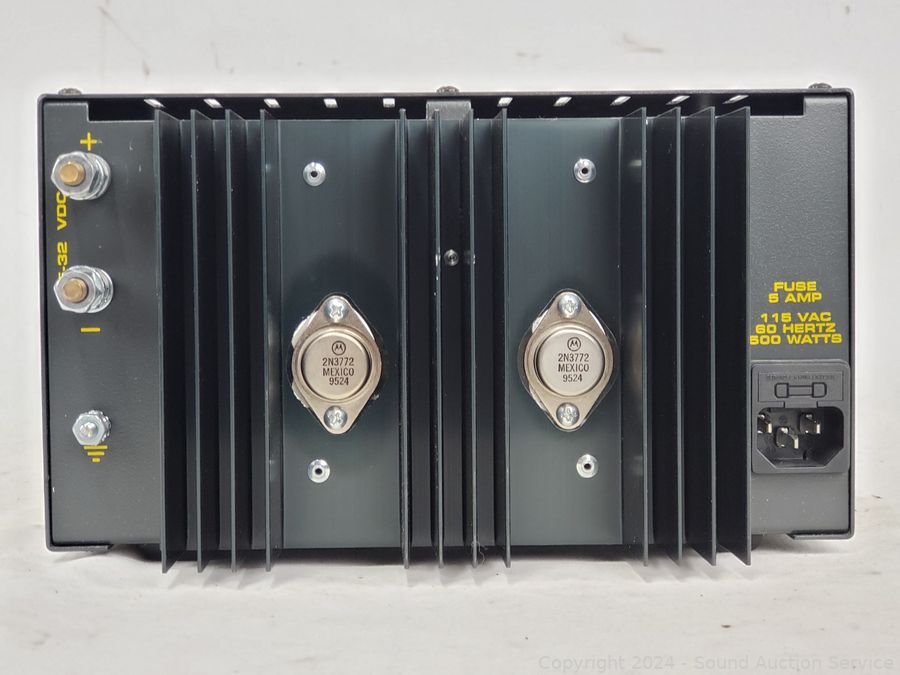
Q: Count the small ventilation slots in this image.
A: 10